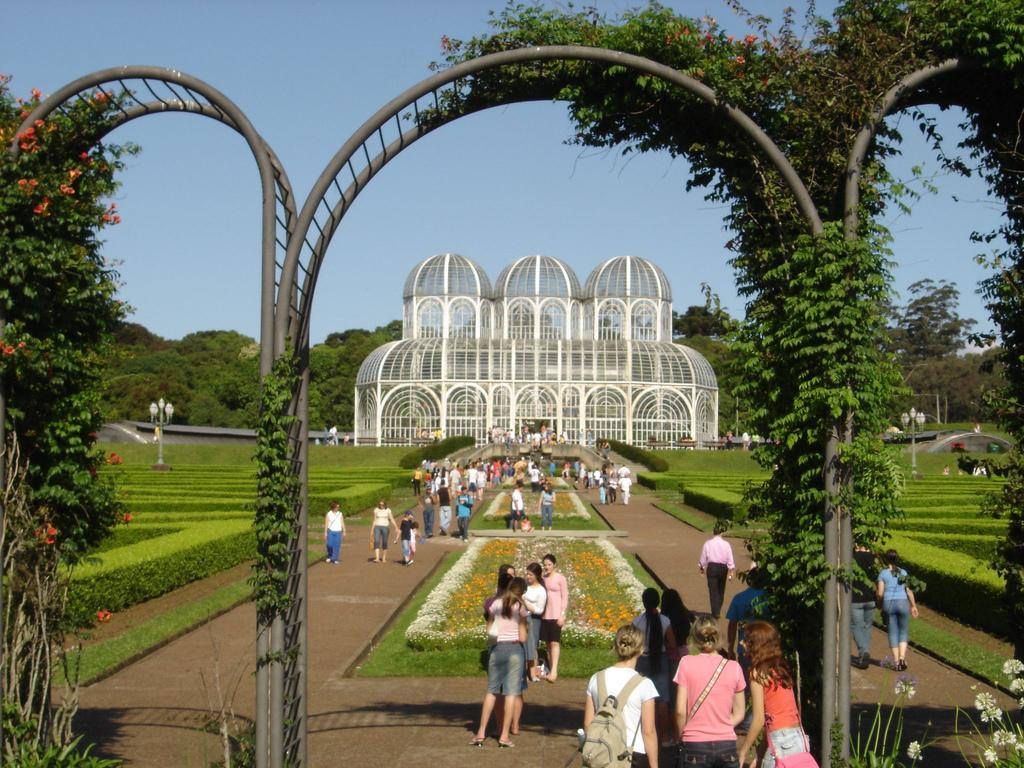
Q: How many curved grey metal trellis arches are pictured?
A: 3